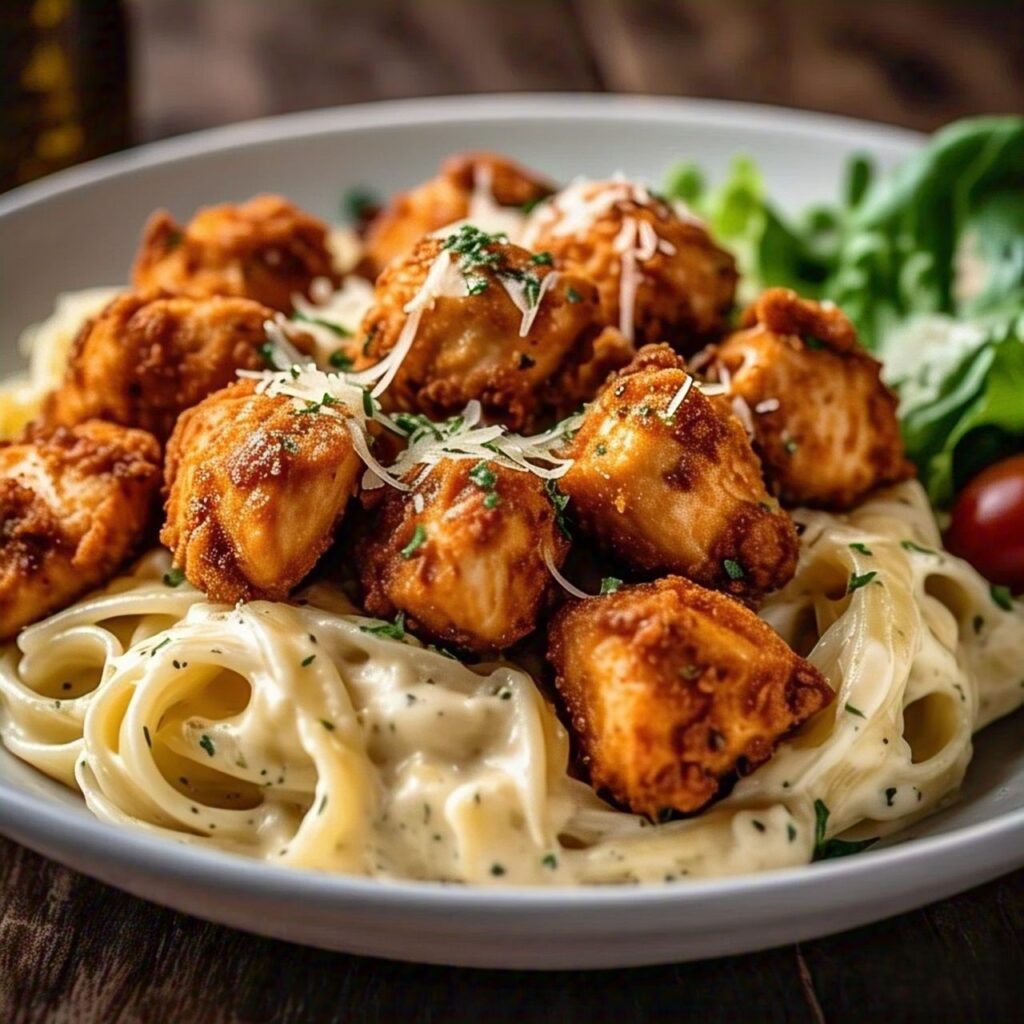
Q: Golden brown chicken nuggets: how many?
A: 11